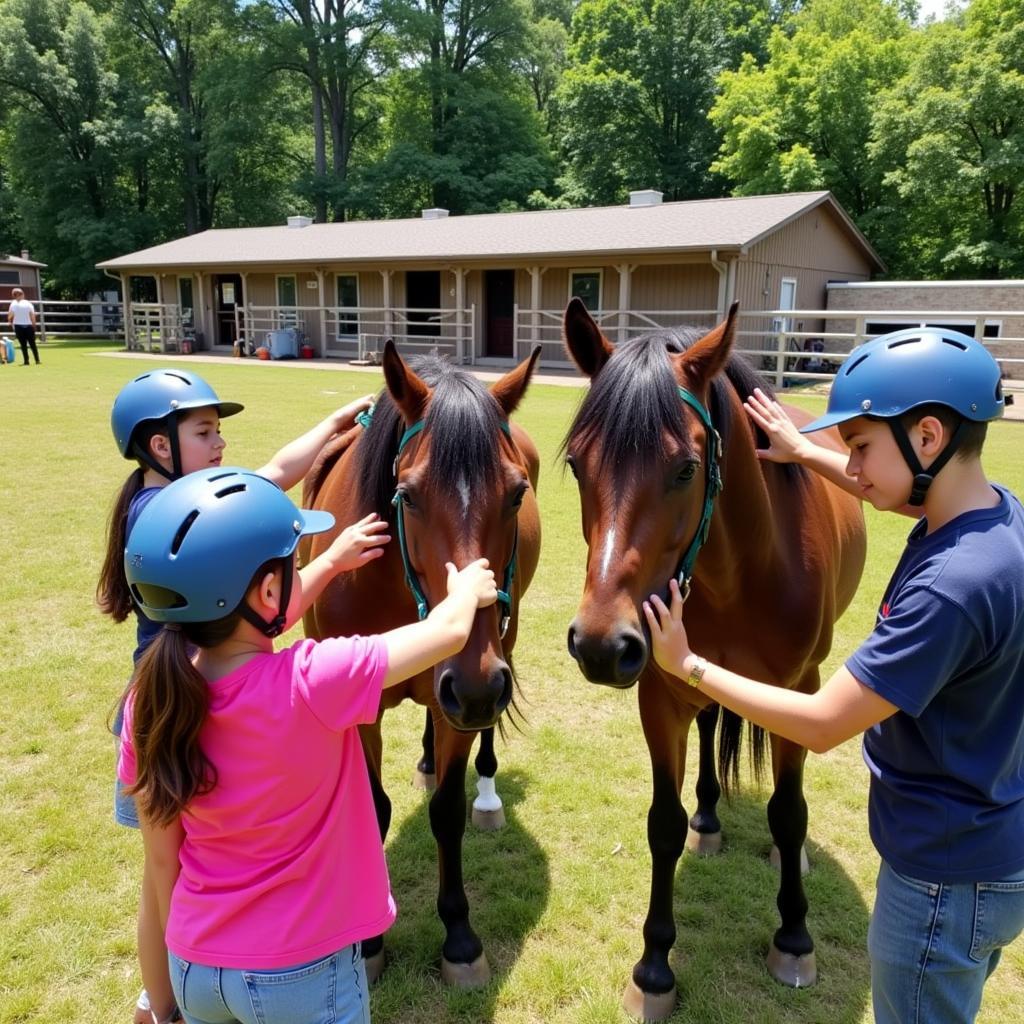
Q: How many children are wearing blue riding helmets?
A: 3